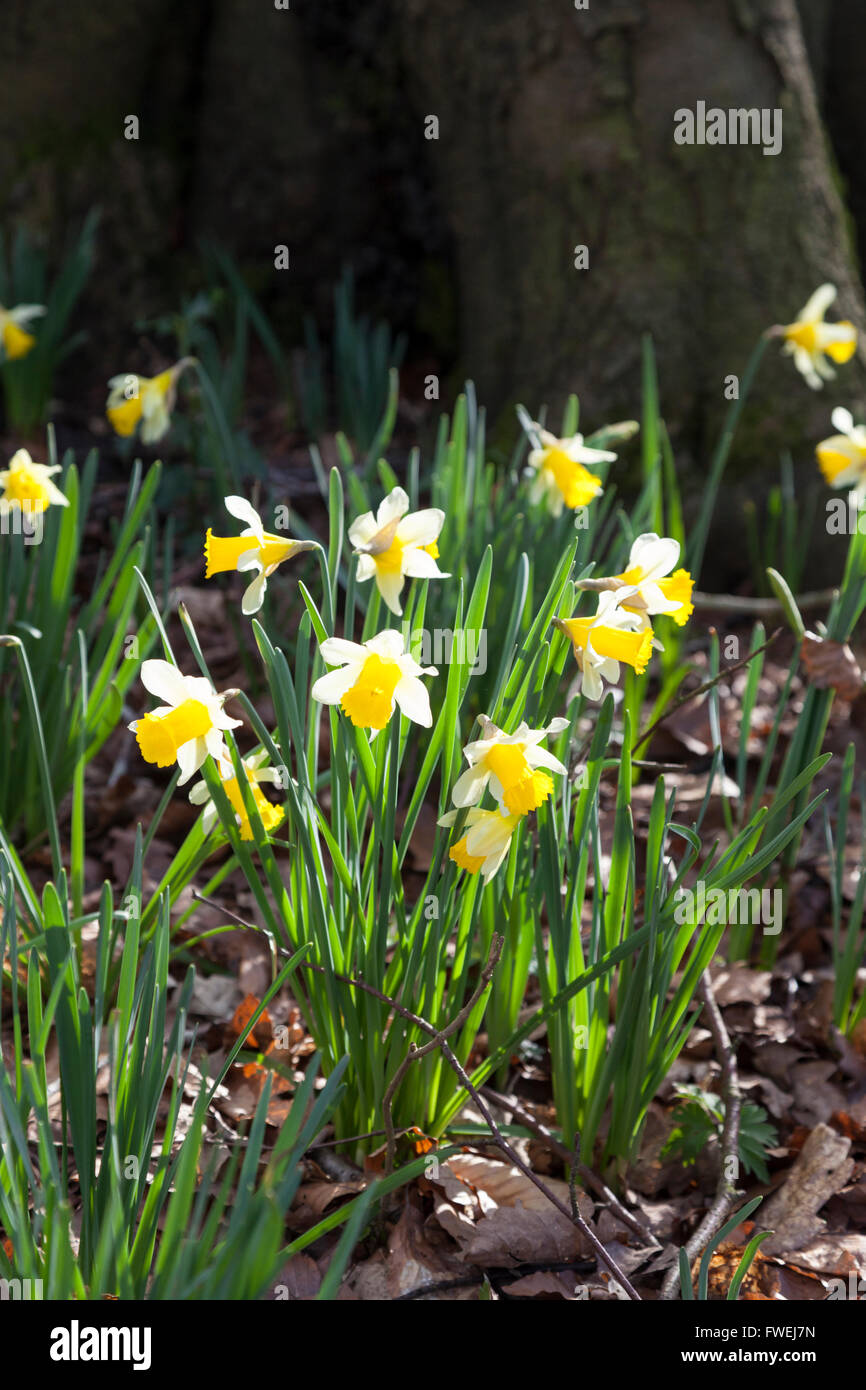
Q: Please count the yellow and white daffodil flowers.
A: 15